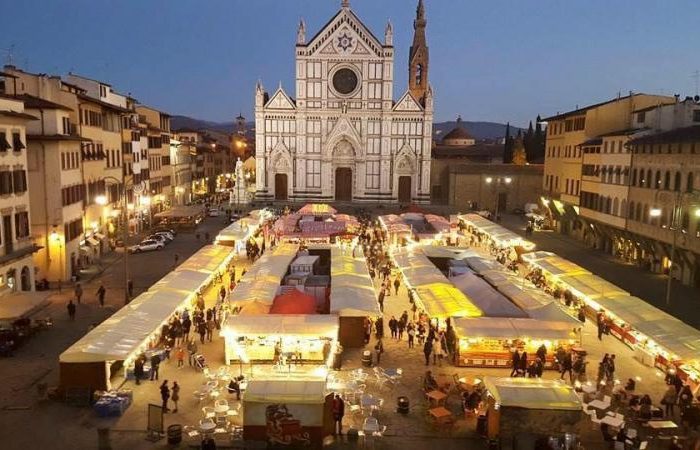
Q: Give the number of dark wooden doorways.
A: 3